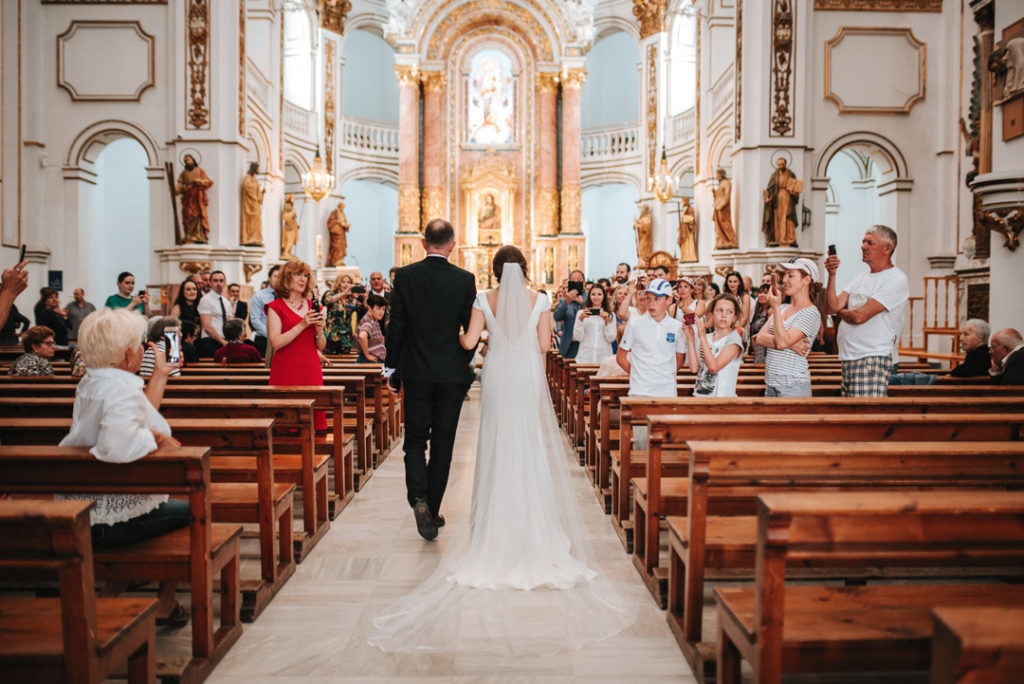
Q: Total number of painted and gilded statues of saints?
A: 8